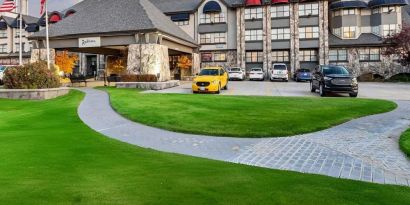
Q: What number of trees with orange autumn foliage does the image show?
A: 3